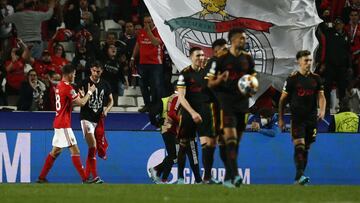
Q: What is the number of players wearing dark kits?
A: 4